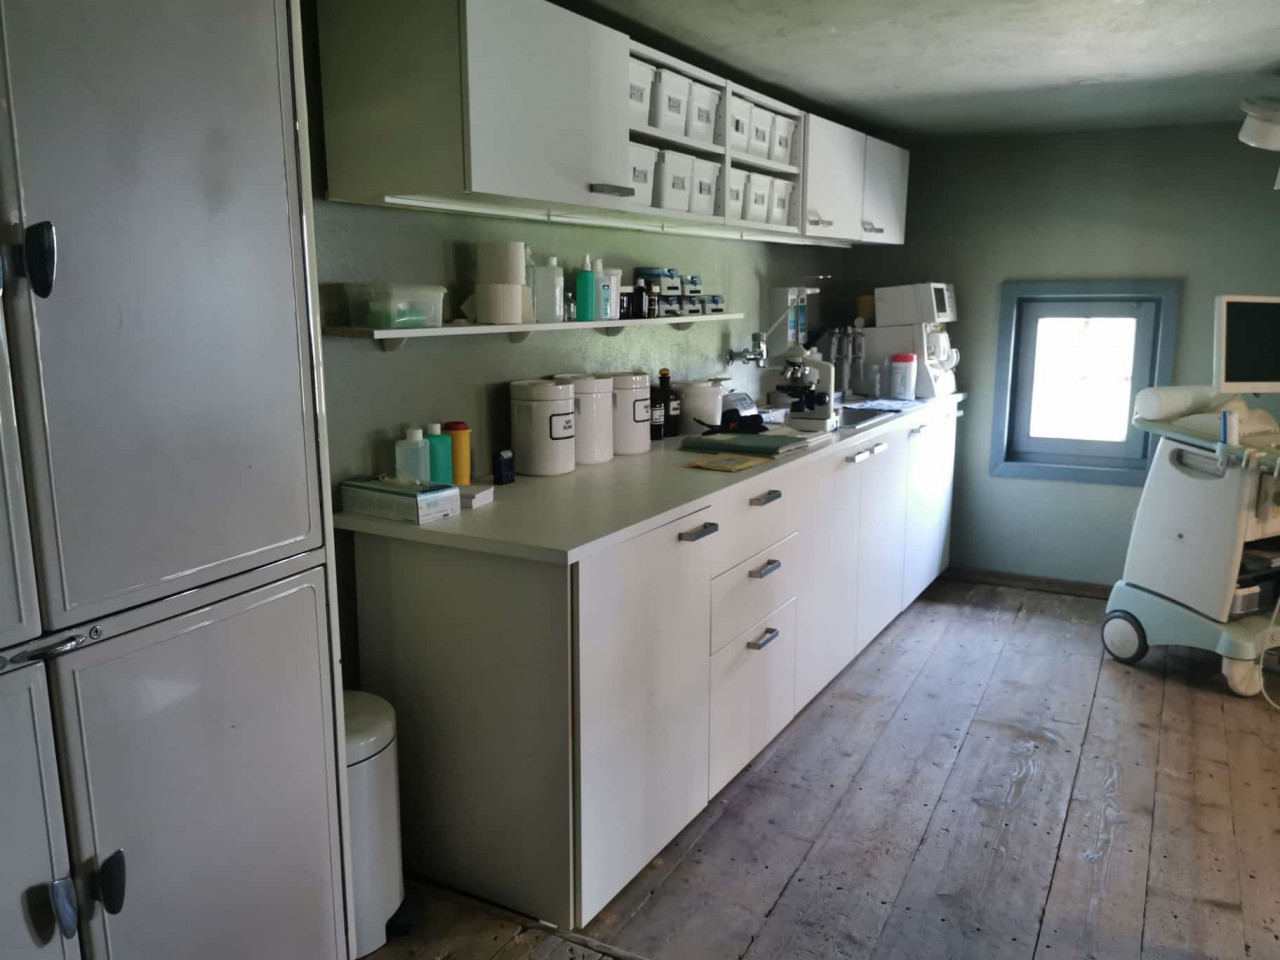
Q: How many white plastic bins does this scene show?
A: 12